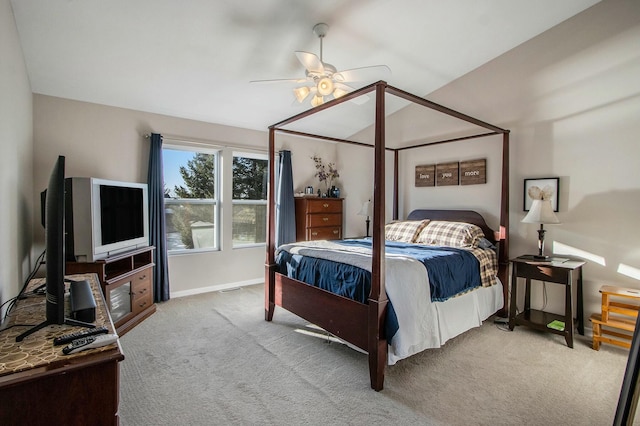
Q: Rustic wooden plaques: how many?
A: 3